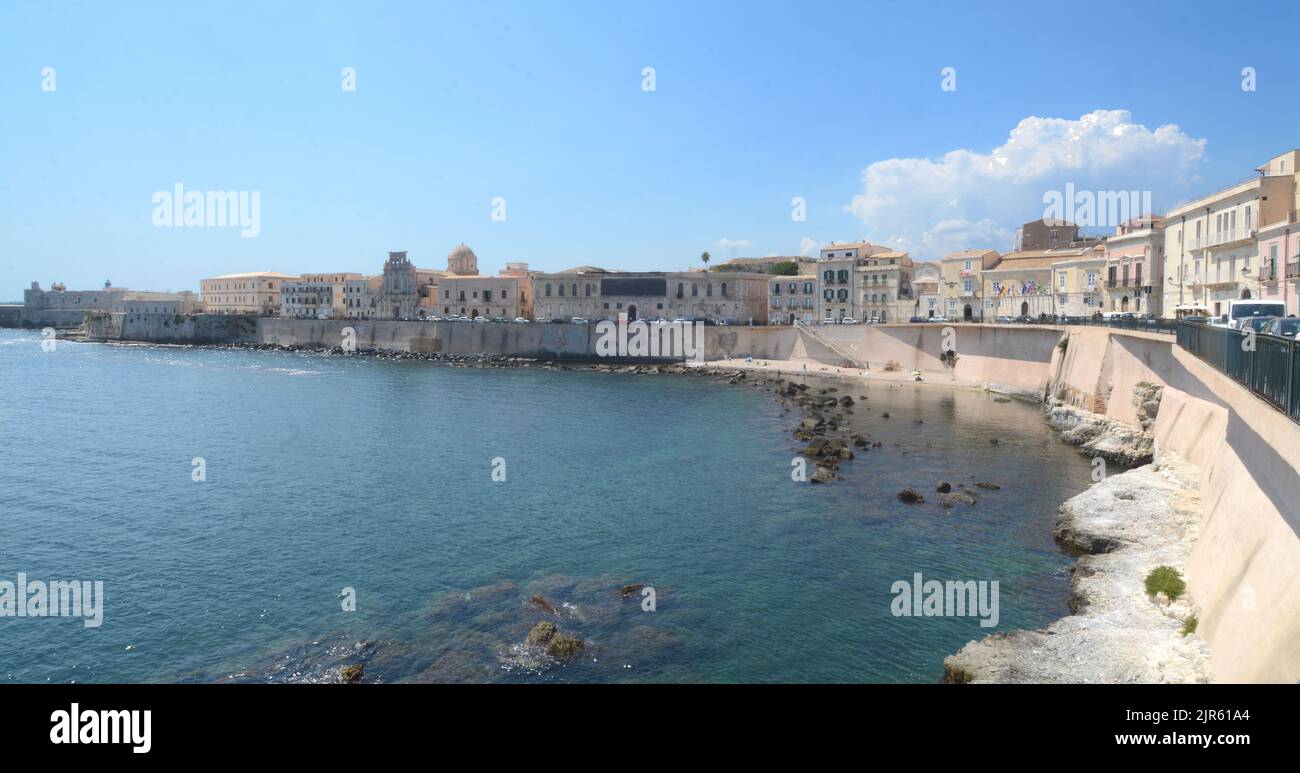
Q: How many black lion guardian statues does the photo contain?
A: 0